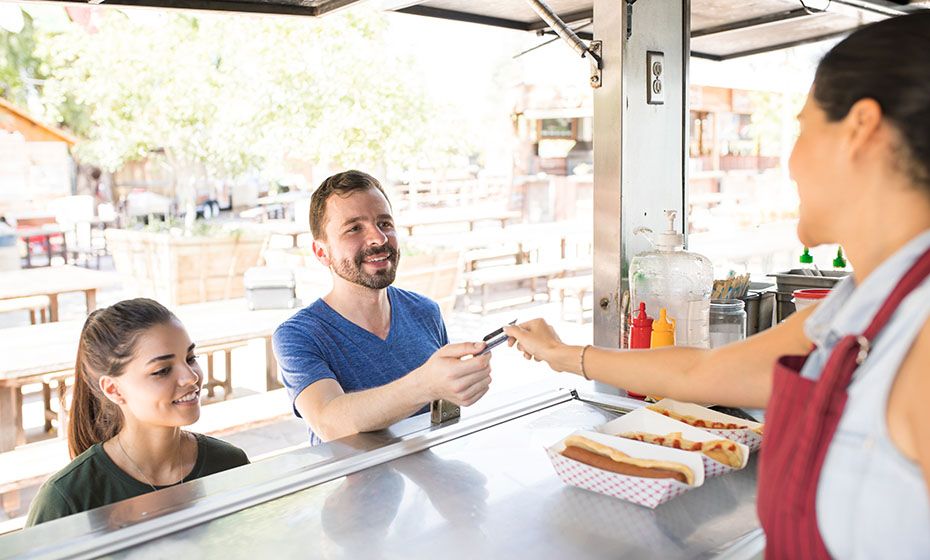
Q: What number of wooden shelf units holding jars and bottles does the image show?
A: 0